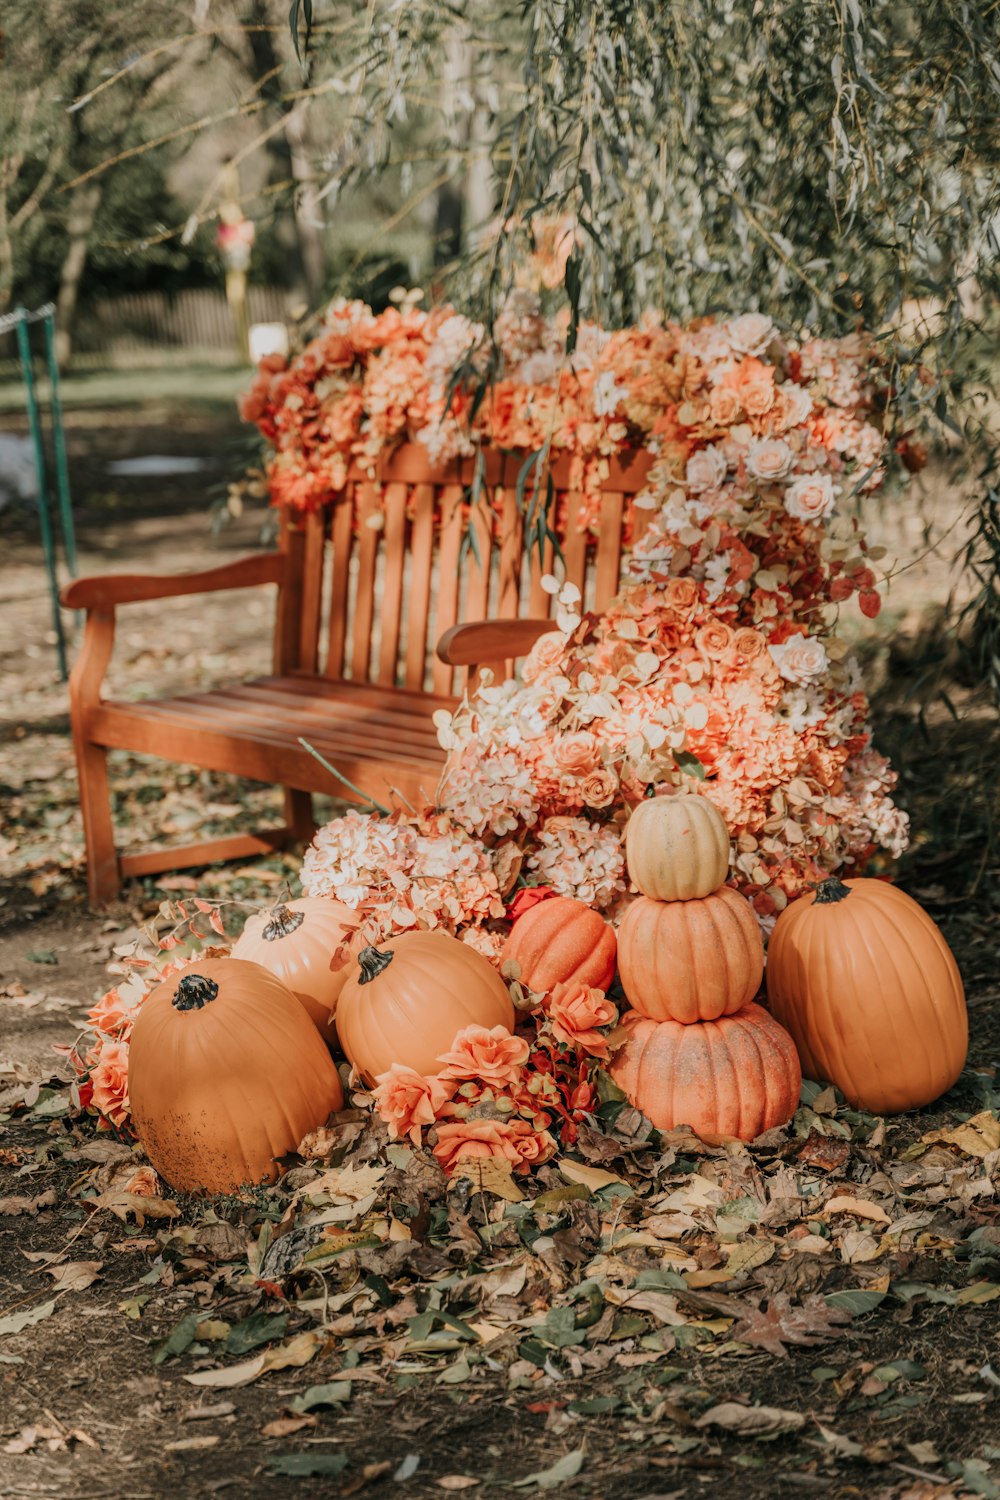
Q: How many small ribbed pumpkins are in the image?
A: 4